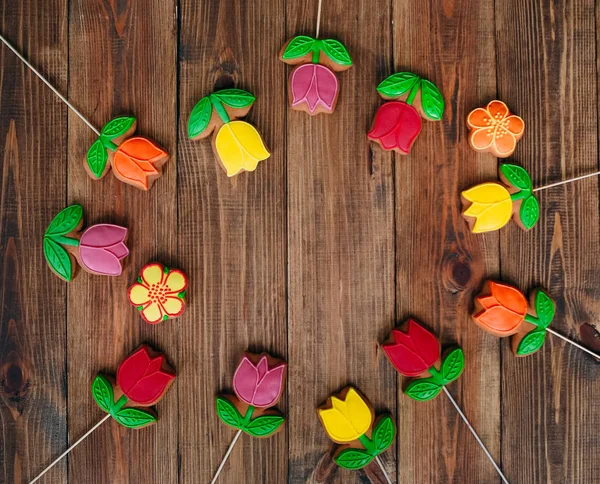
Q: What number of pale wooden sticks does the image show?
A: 8